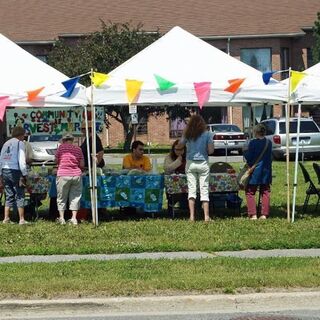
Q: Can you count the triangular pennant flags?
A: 10